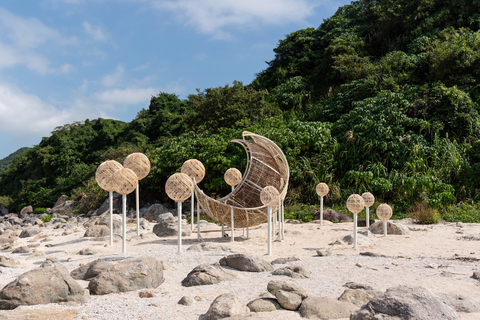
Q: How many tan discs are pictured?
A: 11